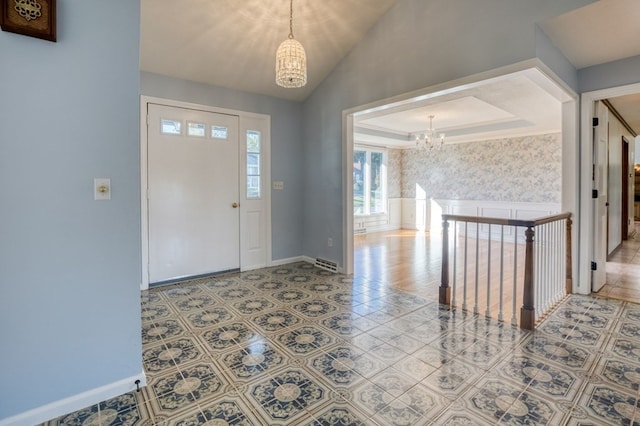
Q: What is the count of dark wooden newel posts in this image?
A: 3